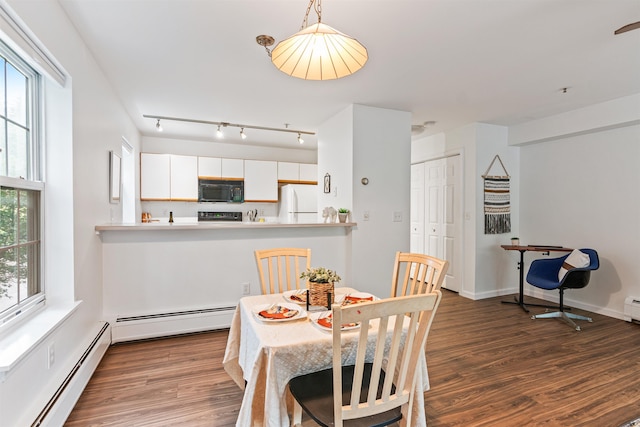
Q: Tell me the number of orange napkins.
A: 4